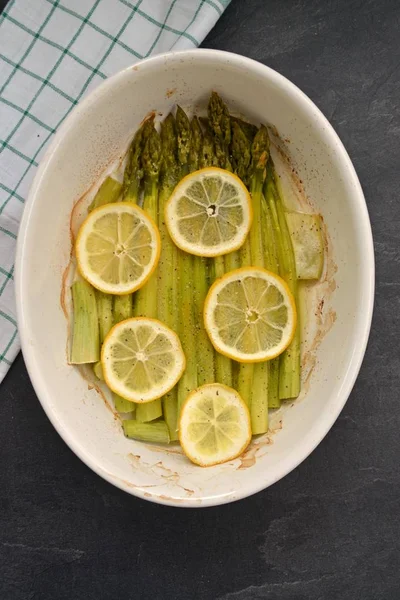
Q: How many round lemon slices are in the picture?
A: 5